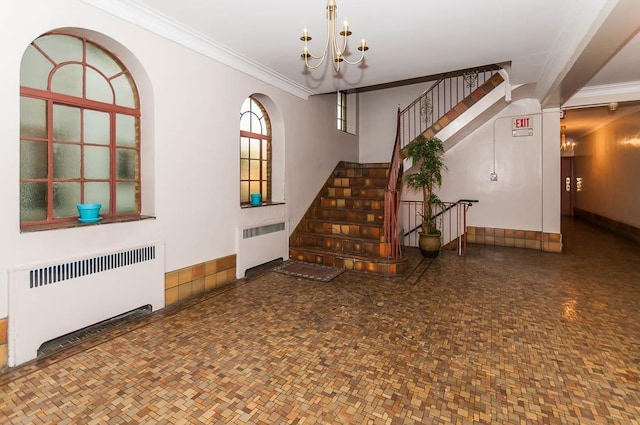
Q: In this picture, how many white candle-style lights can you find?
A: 5